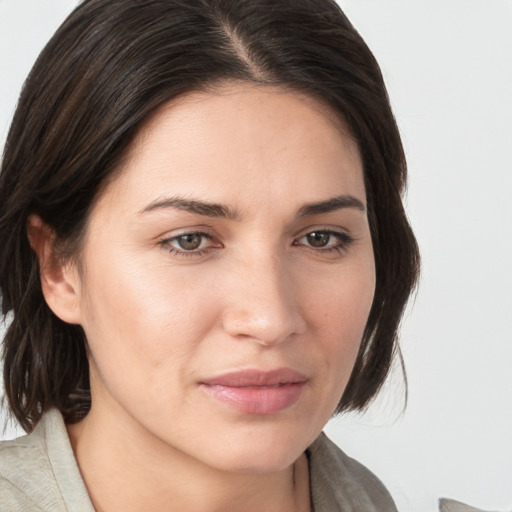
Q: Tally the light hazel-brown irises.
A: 2